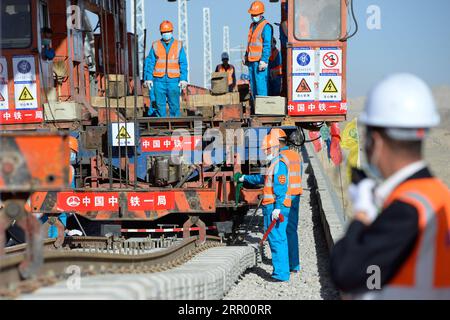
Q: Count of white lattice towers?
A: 4